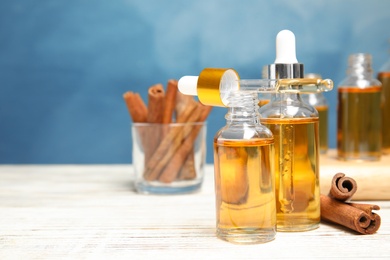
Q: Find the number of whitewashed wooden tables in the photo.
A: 1